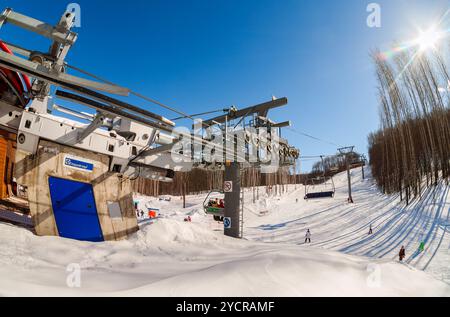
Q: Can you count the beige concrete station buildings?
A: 1